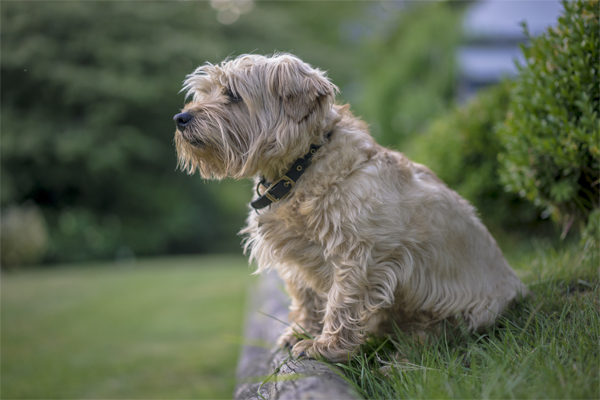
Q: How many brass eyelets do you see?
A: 3